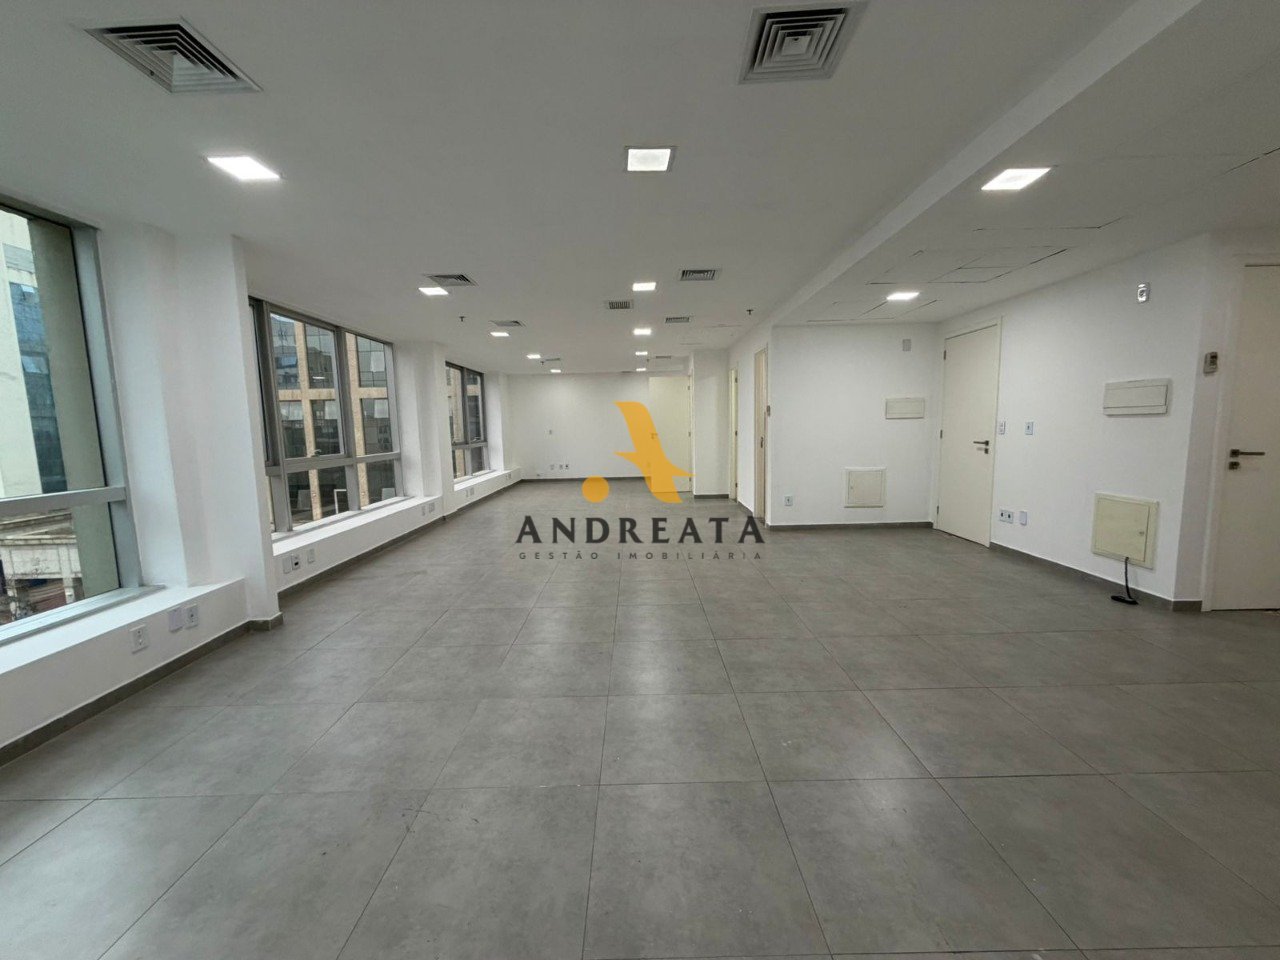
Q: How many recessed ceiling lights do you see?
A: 12